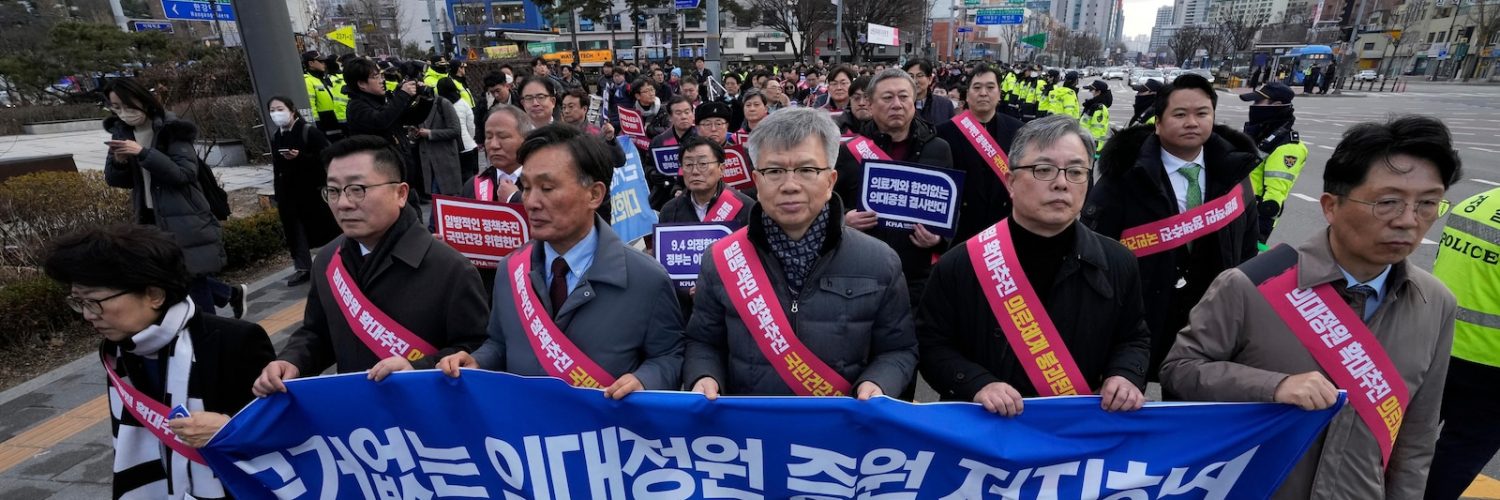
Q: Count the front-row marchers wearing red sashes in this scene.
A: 6